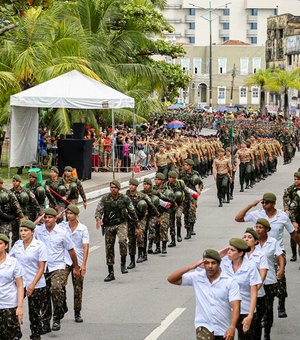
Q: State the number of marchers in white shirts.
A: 9